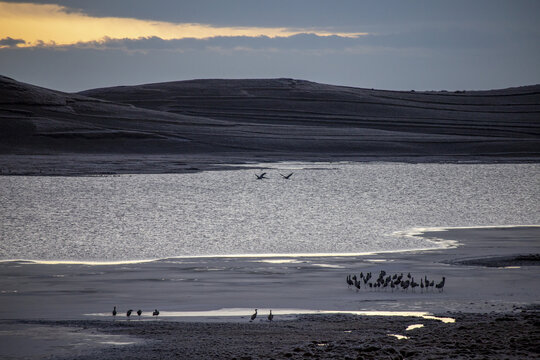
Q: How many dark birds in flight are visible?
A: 2